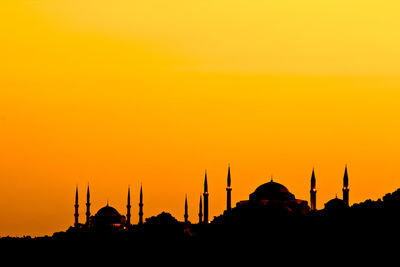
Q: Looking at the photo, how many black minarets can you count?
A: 10